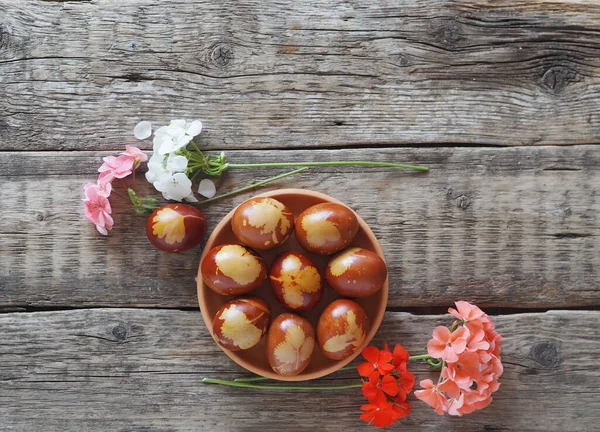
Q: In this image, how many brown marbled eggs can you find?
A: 9